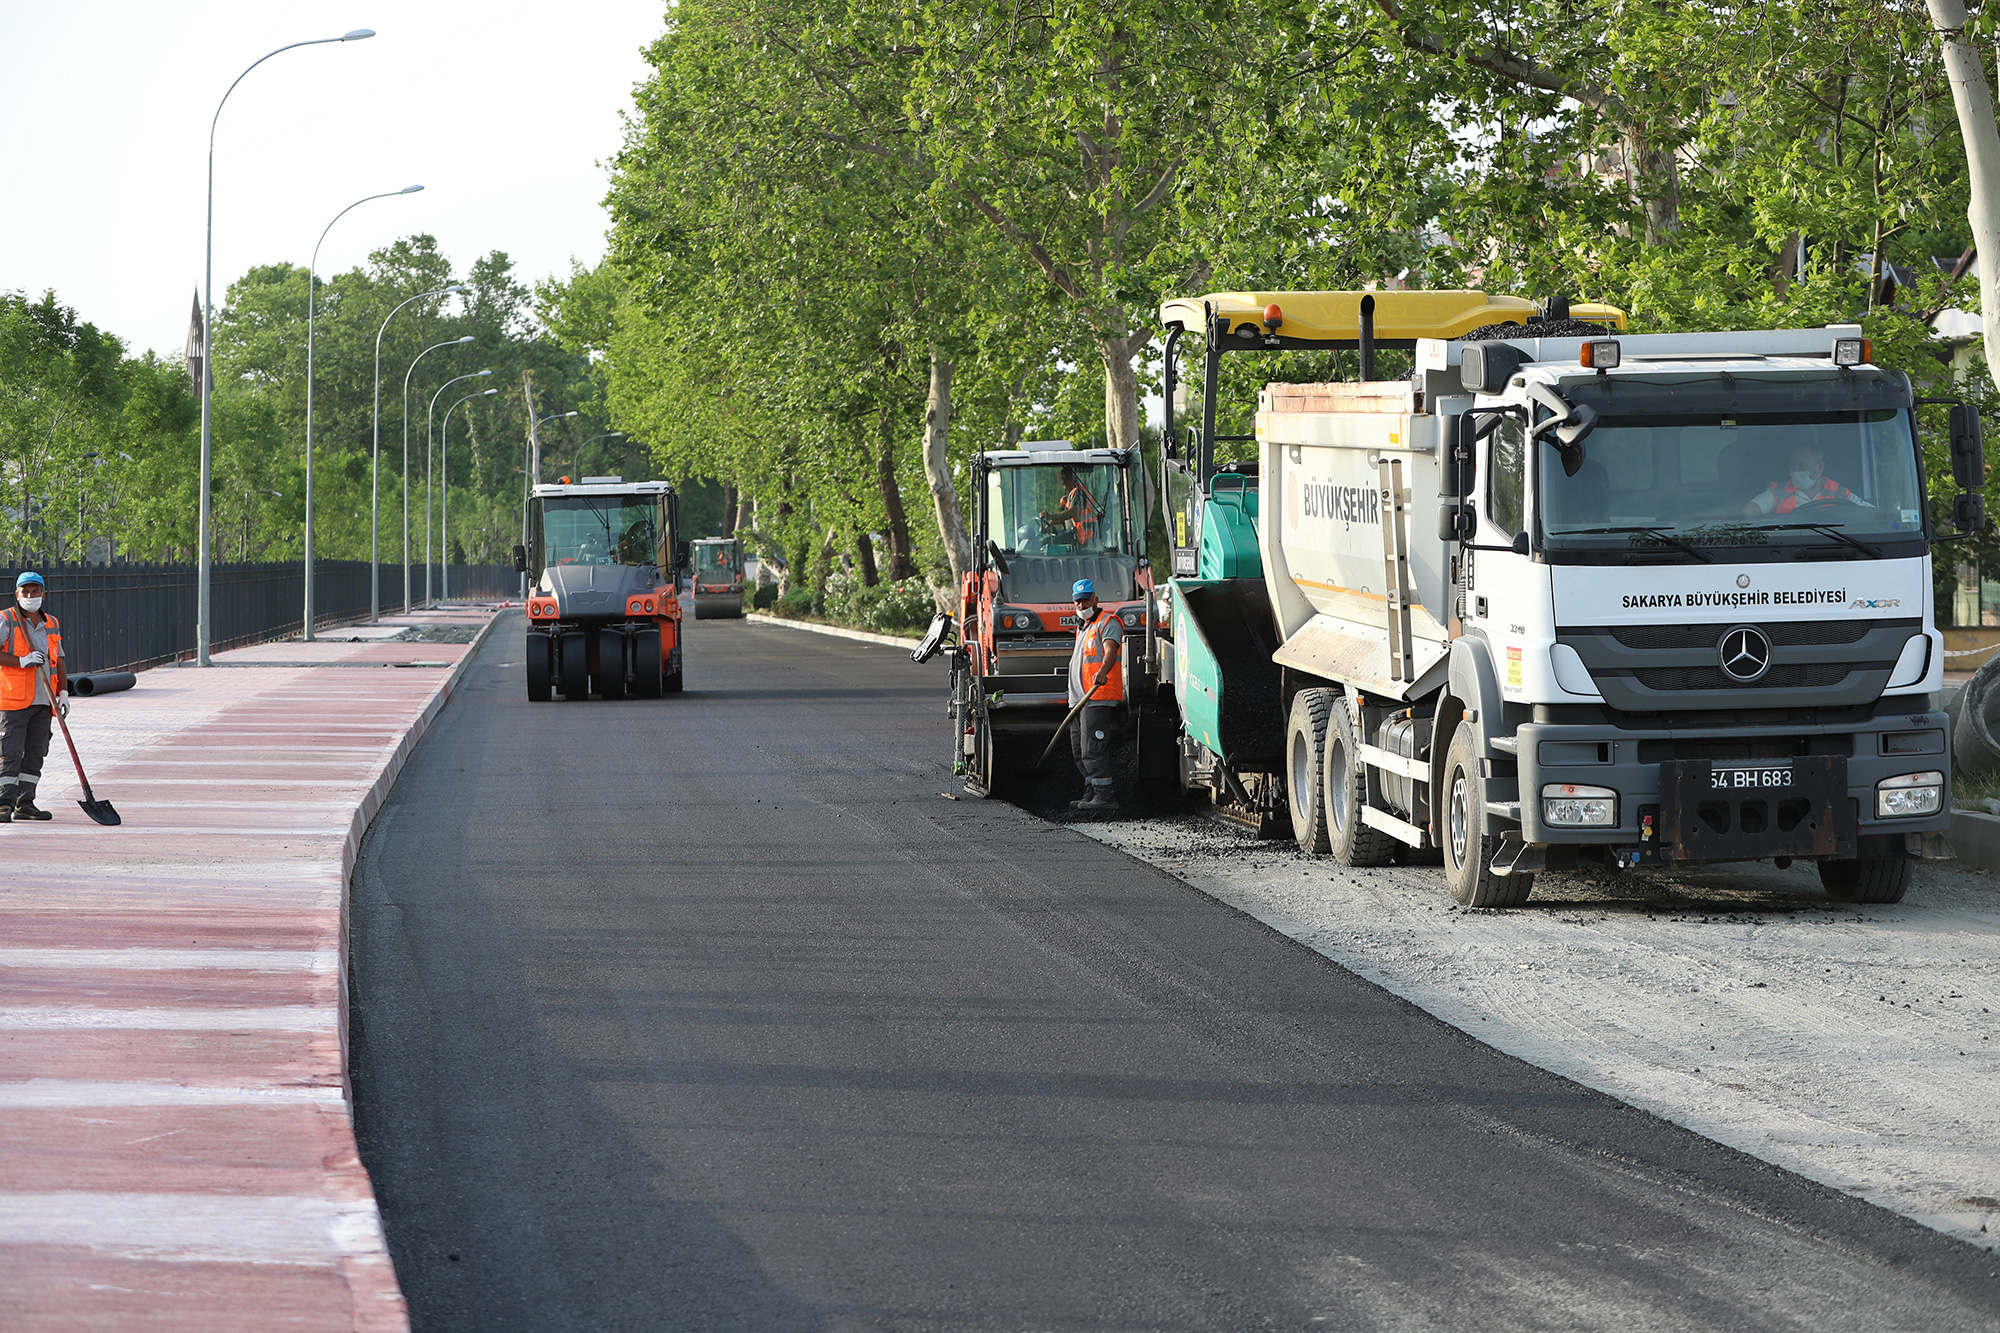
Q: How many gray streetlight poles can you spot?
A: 8